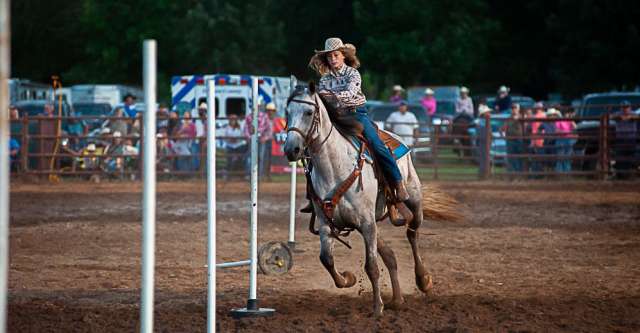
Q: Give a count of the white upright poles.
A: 5